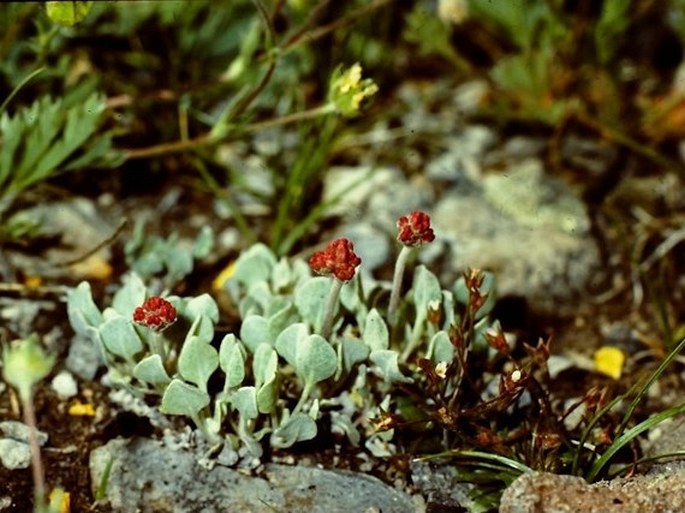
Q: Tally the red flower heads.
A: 3